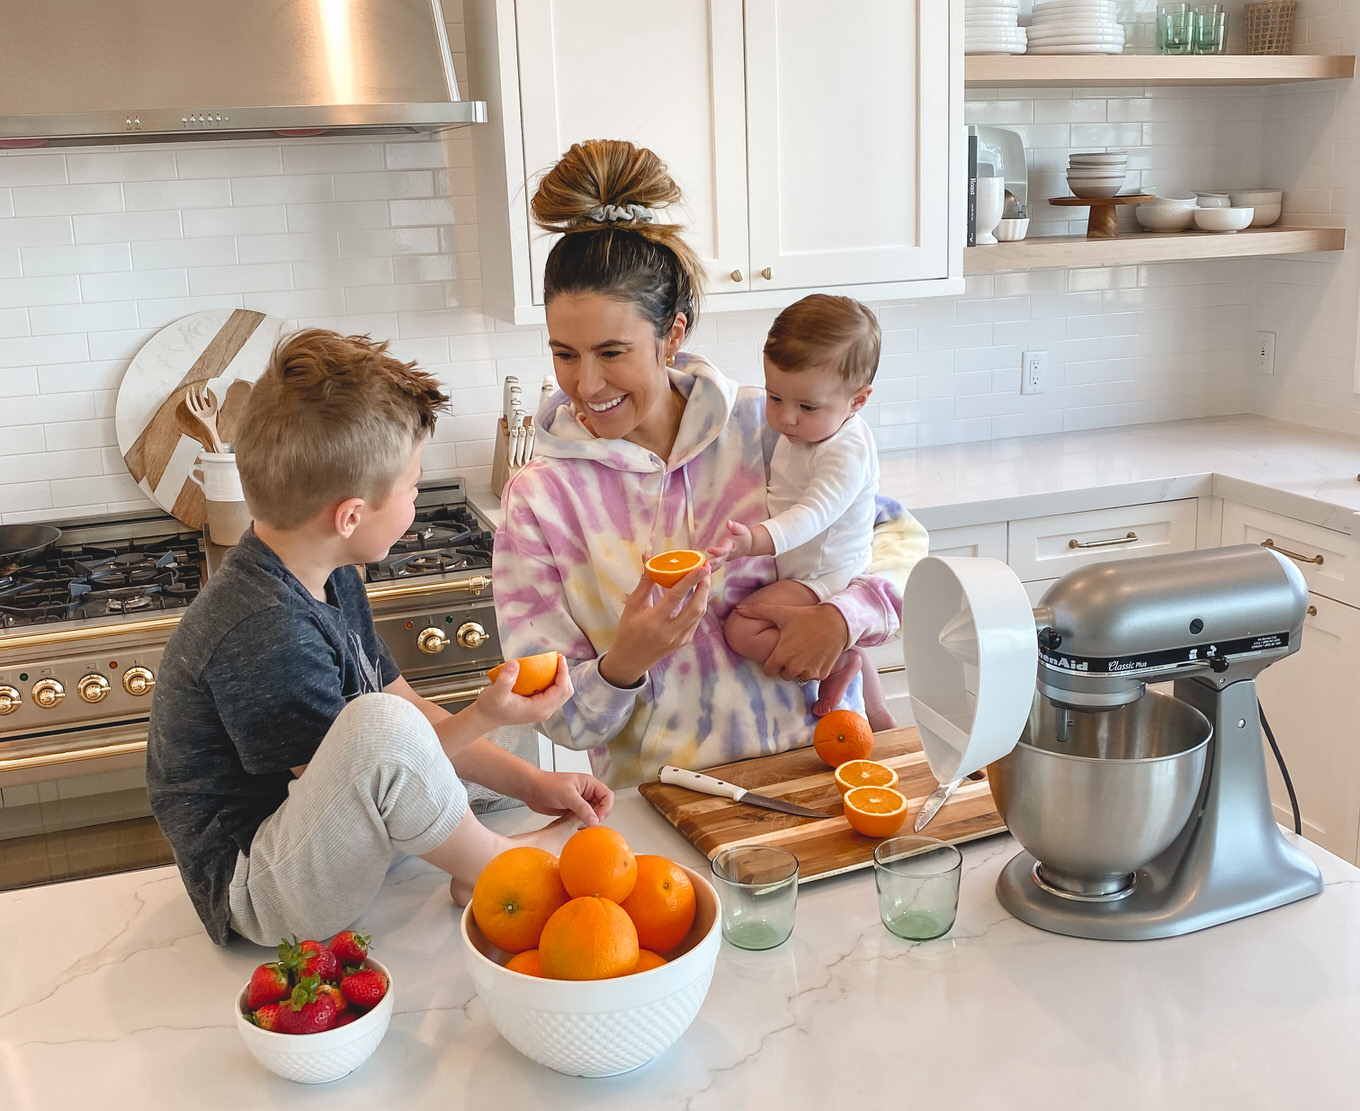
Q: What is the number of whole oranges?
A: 7